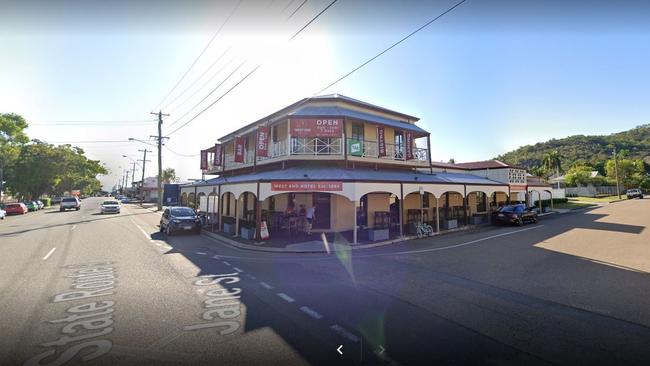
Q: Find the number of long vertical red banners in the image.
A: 6